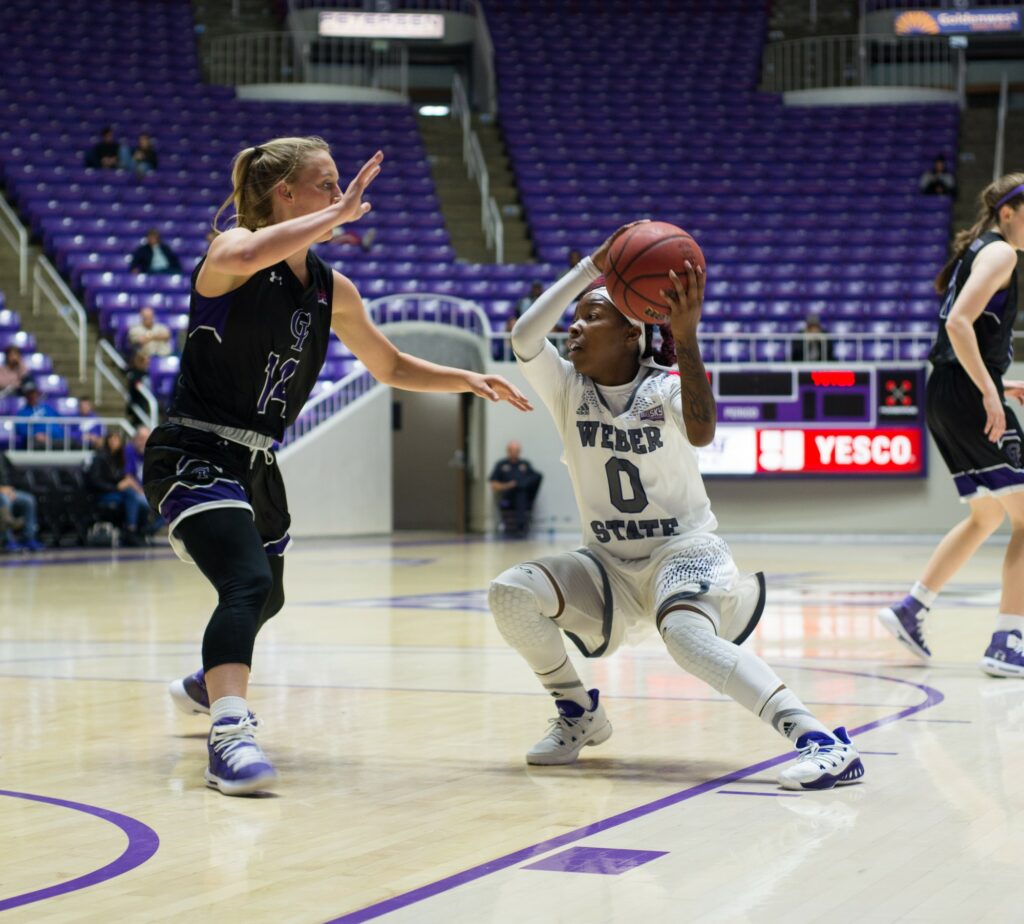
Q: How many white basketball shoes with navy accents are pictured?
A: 2